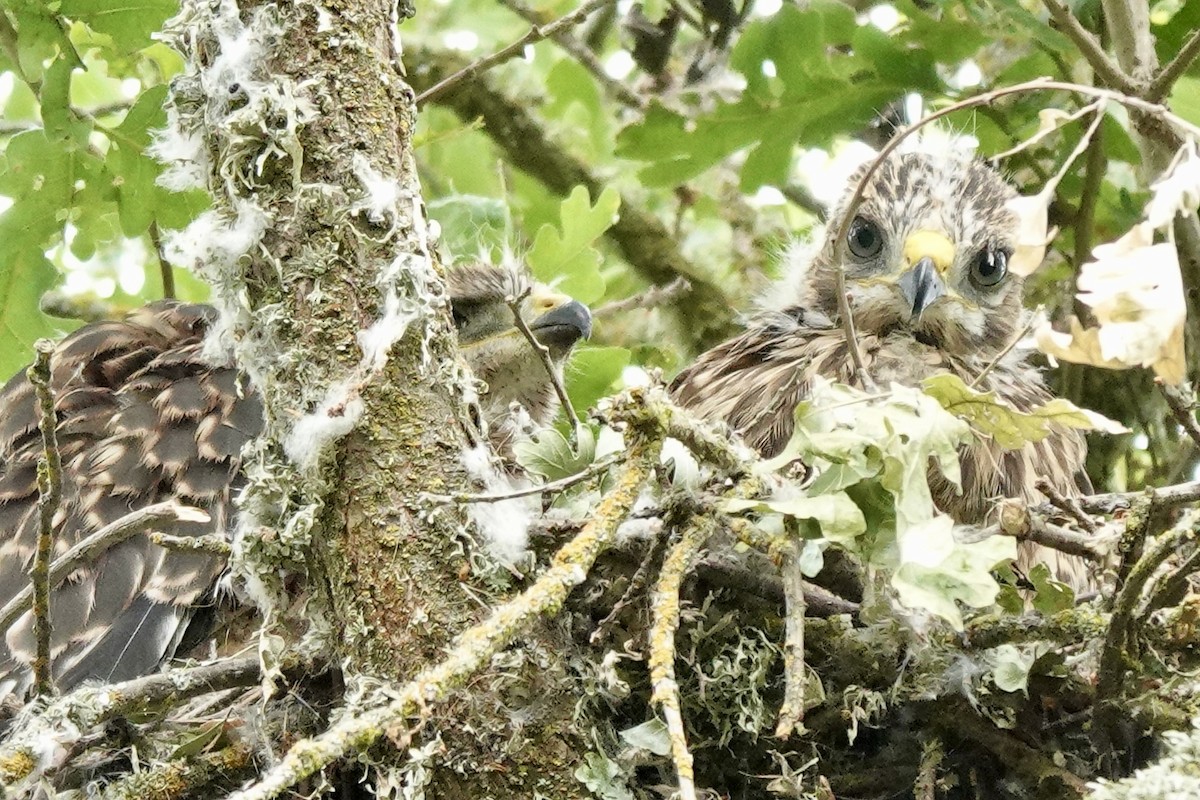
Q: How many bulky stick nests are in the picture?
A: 1